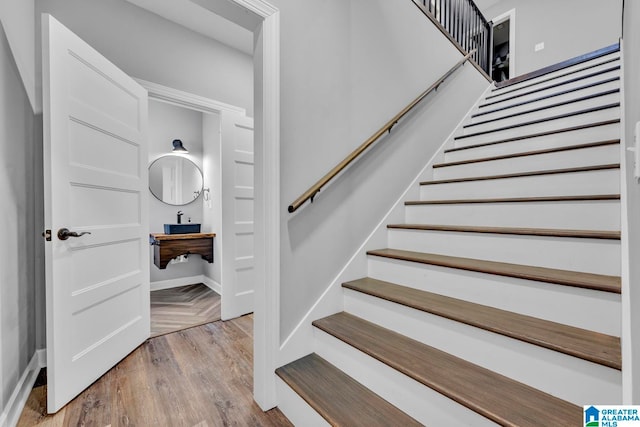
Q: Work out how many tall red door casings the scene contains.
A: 0